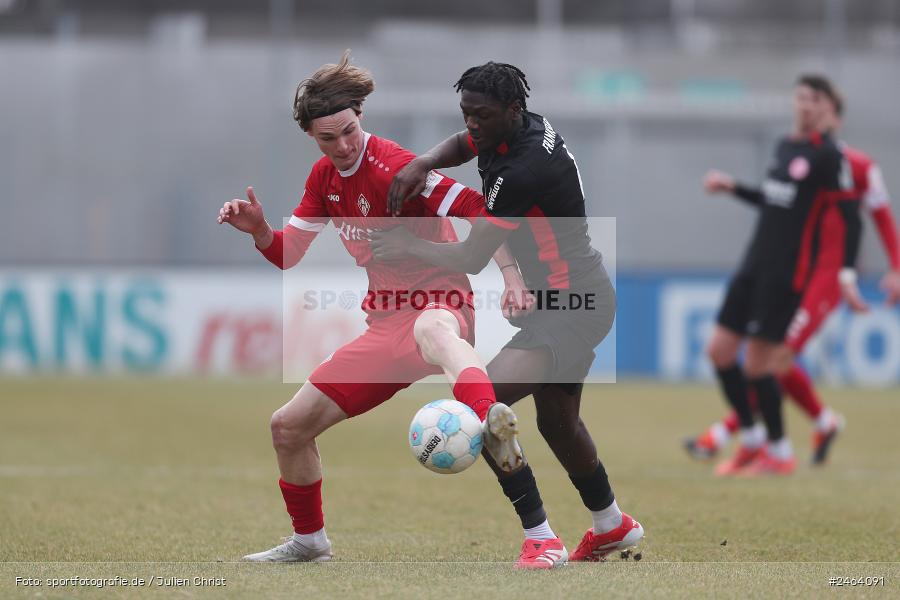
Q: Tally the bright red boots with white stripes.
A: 2